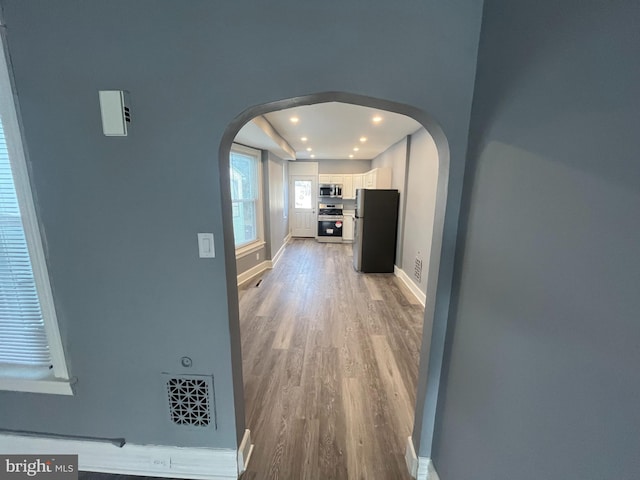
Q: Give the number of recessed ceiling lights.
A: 8